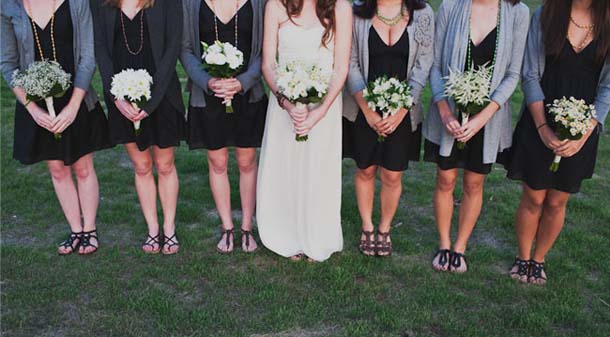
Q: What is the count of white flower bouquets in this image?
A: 7